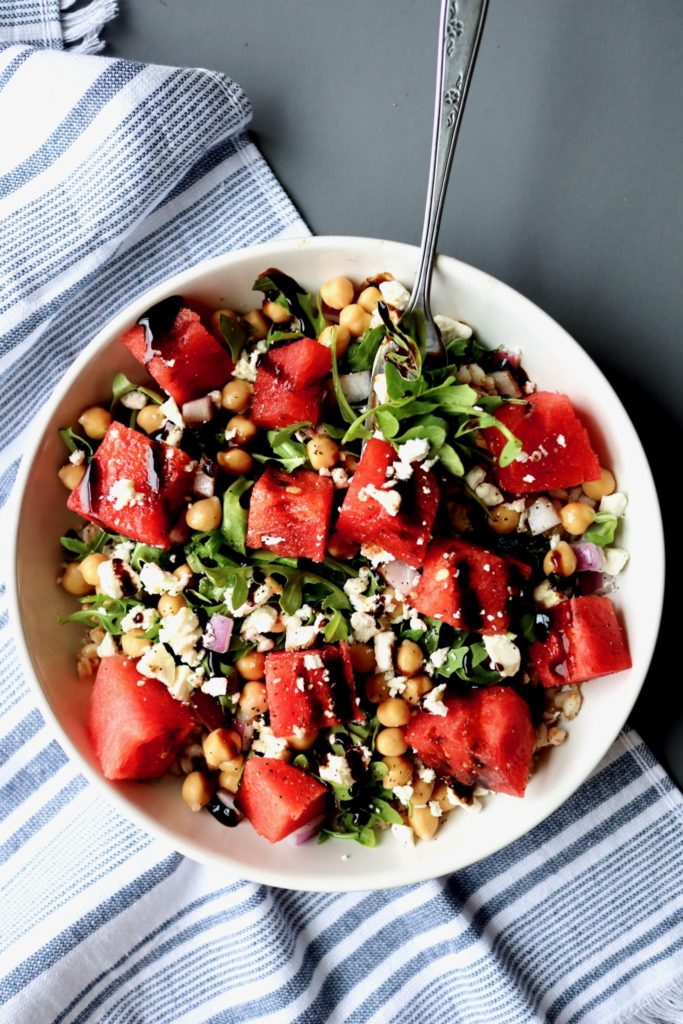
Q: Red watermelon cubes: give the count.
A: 12